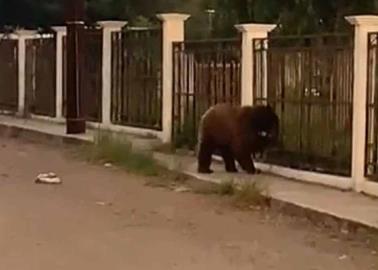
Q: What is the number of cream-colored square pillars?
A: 6